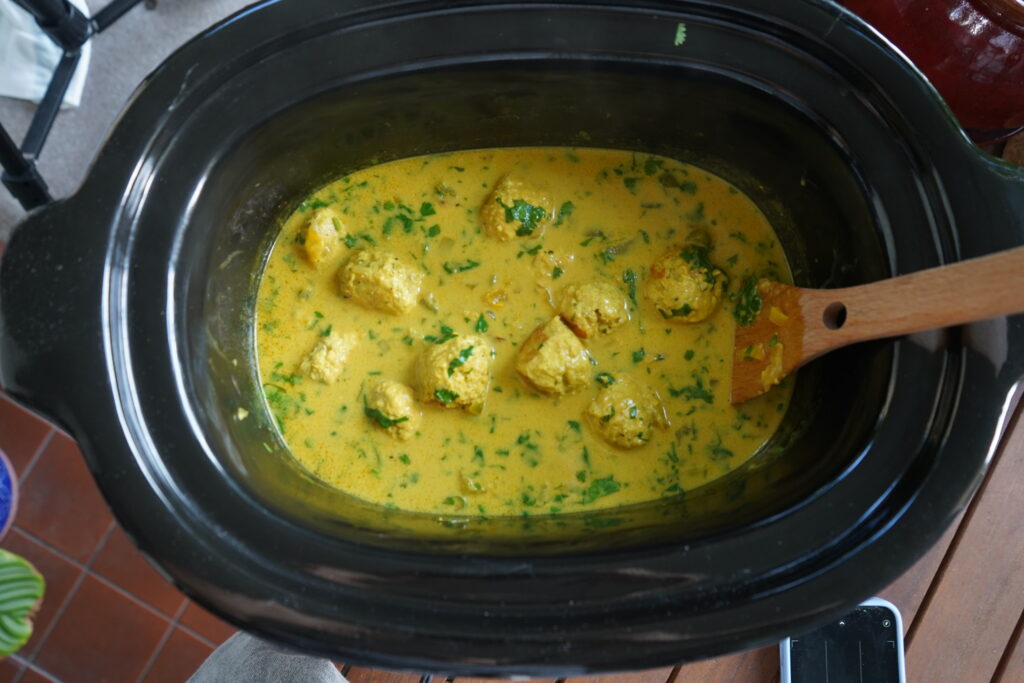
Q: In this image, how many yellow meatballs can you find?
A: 10